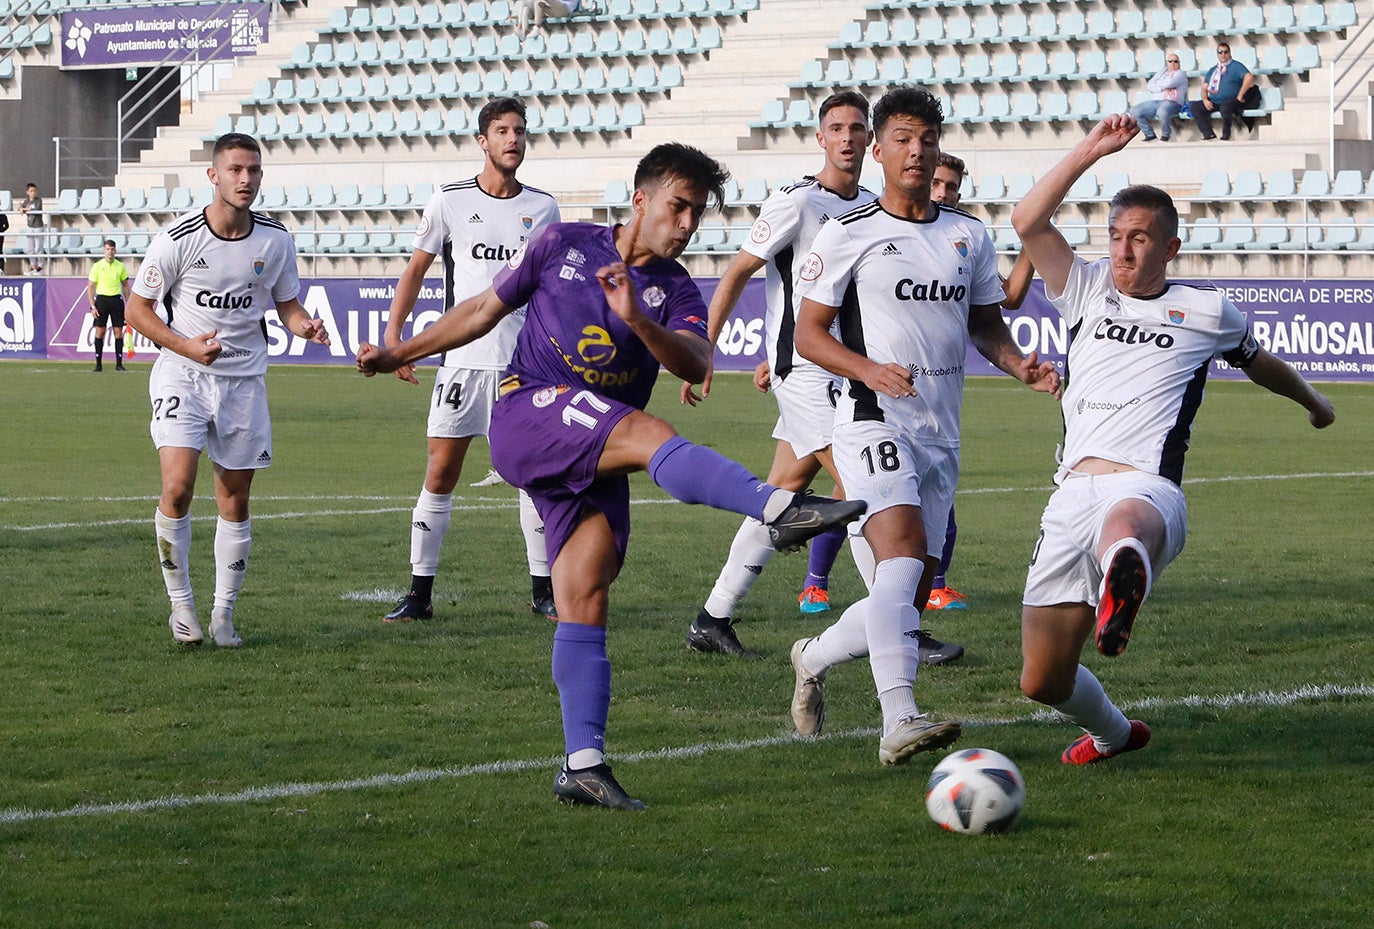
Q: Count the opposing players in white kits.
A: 5